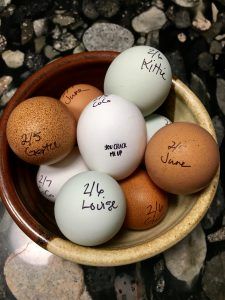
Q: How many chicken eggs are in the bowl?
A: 9